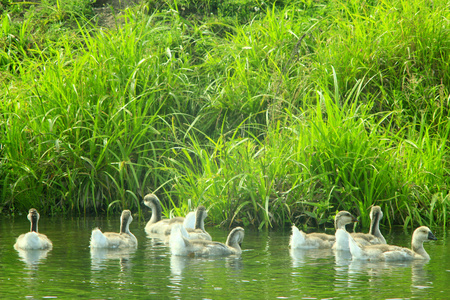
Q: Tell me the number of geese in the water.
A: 8